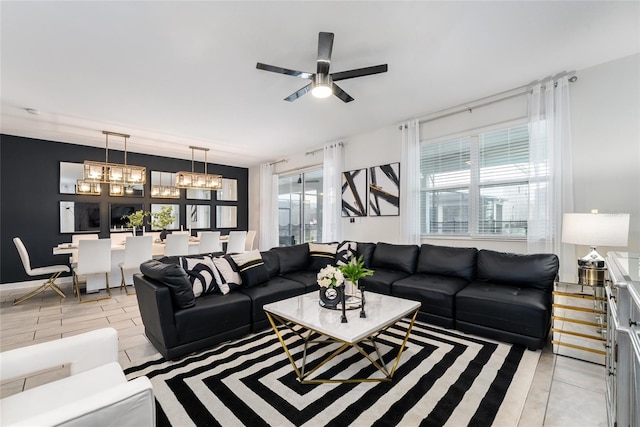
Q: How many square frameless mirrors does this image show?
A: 10